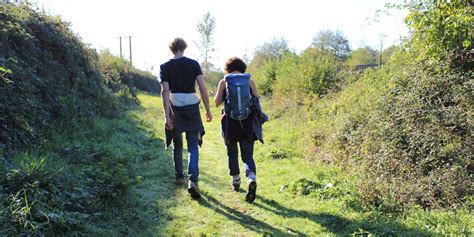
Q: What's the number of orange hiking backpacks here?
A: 0